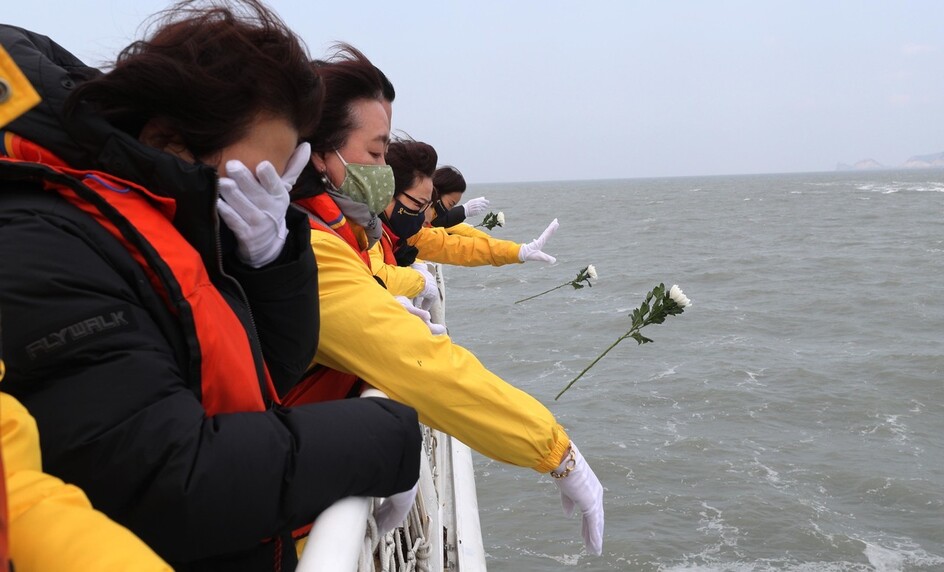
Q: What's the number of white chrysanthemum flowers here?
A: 3